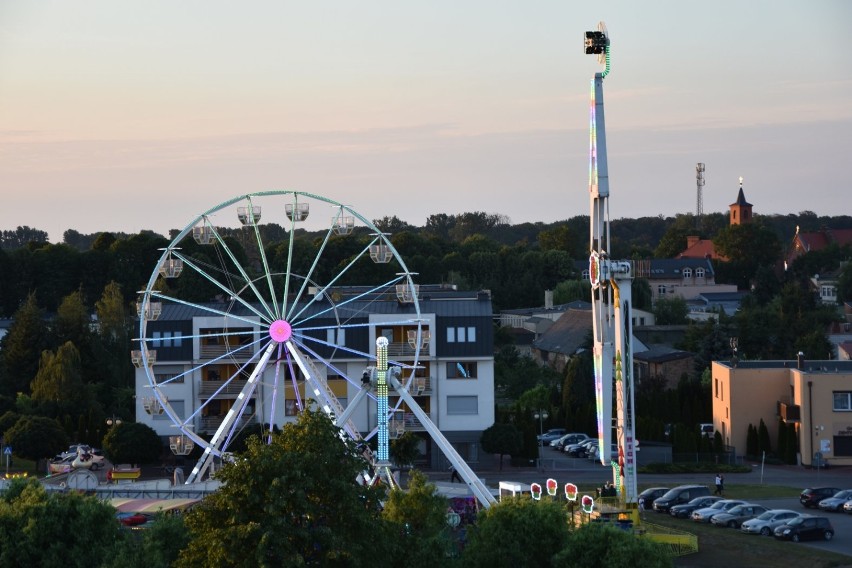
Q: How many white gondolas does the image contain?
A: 14